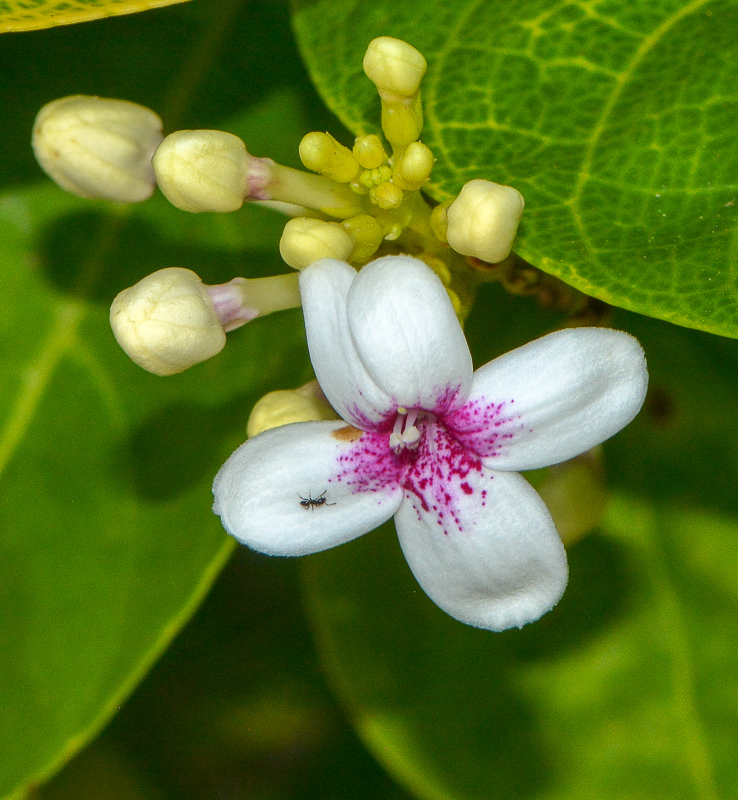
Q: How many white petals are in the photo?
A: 5